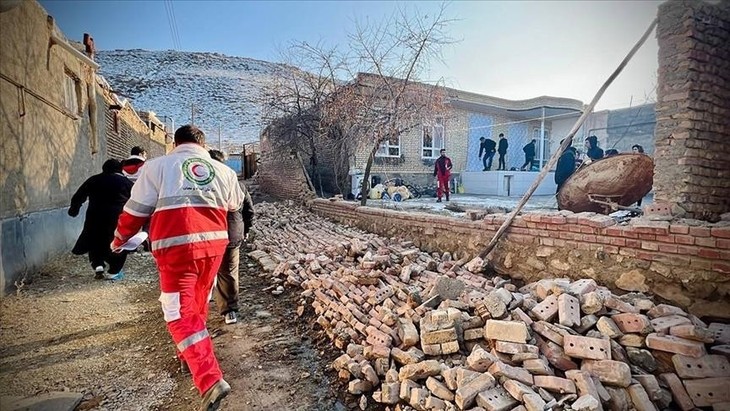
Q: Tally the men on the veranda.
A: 3